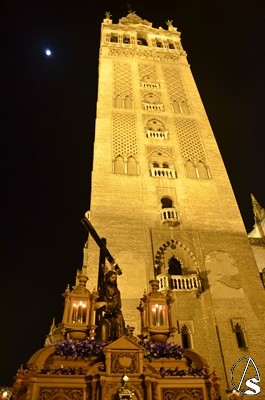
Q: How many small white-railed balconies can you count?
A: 6